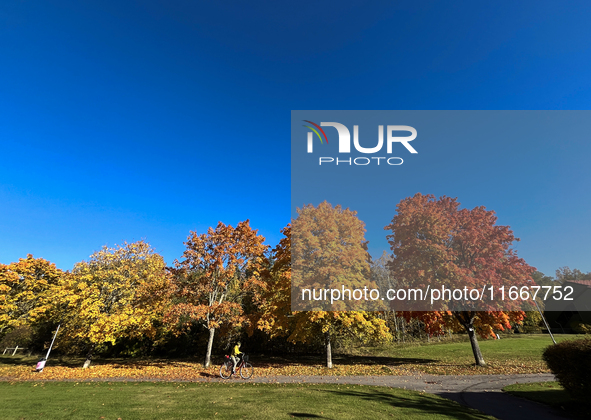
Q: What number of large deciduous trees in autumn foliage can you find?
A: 5